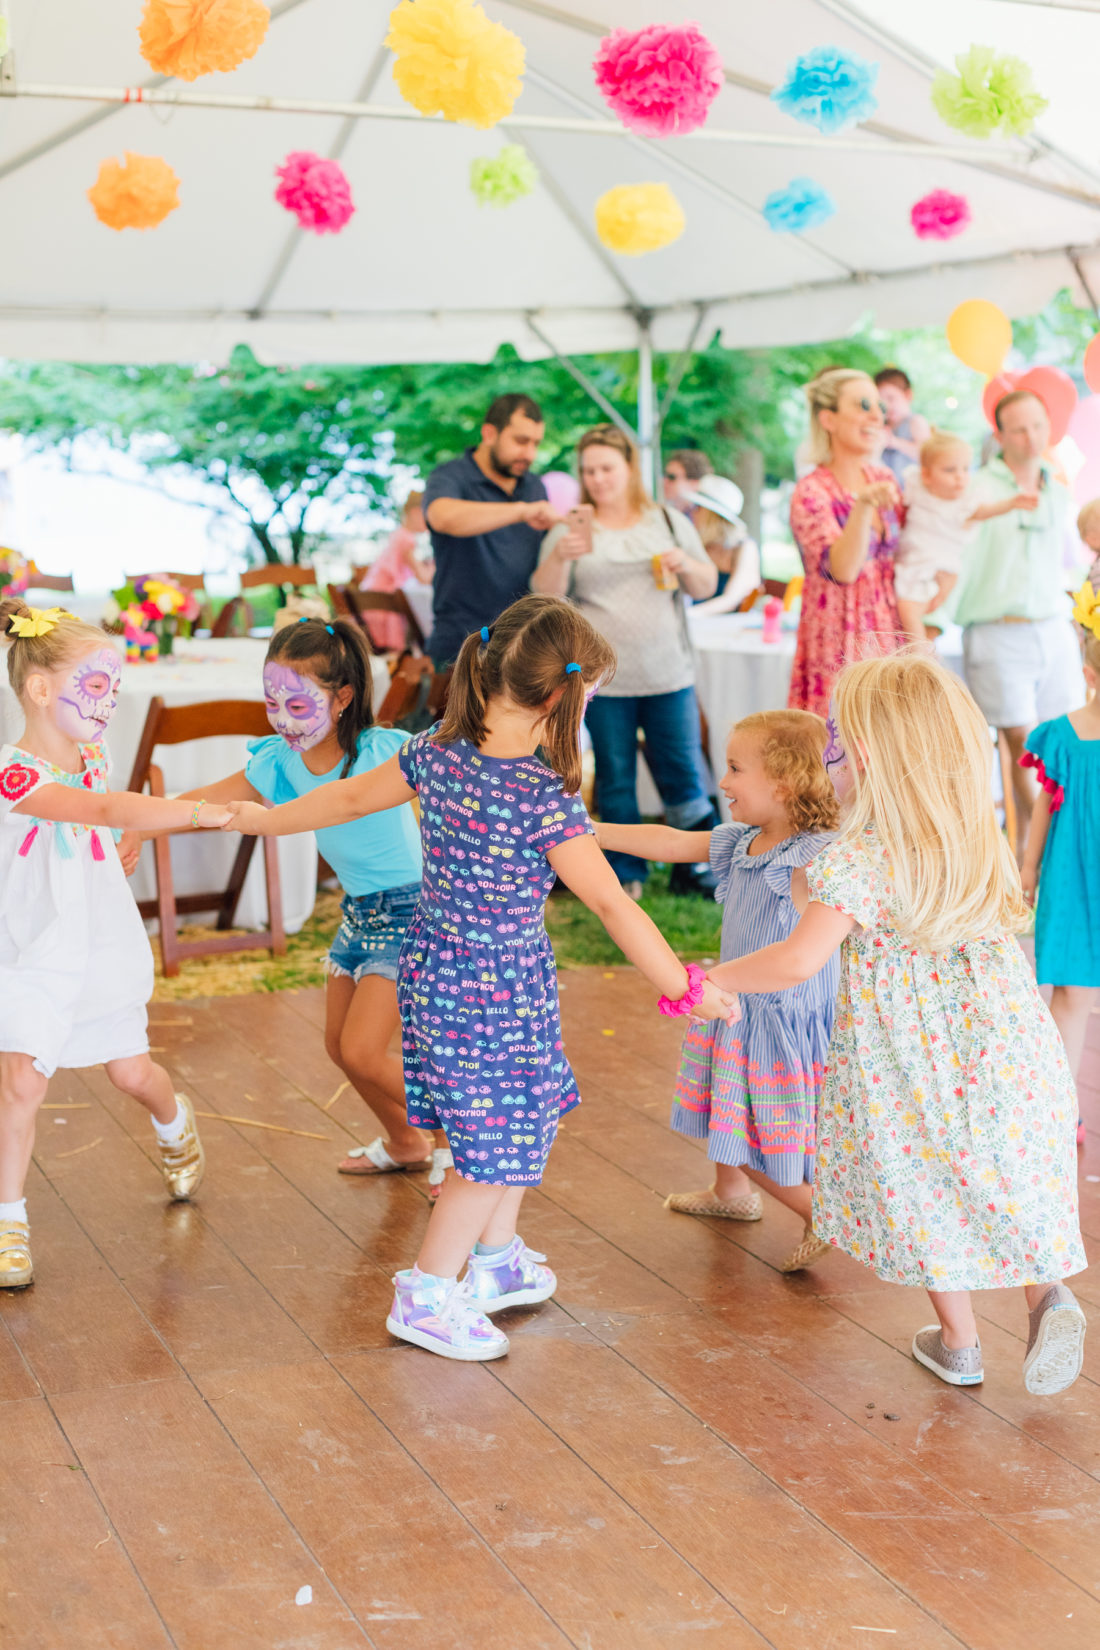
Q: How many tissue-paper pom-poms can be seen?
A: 11